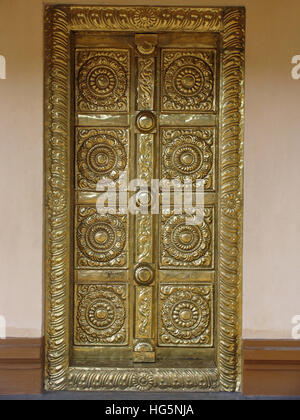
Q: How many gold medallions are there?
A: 8